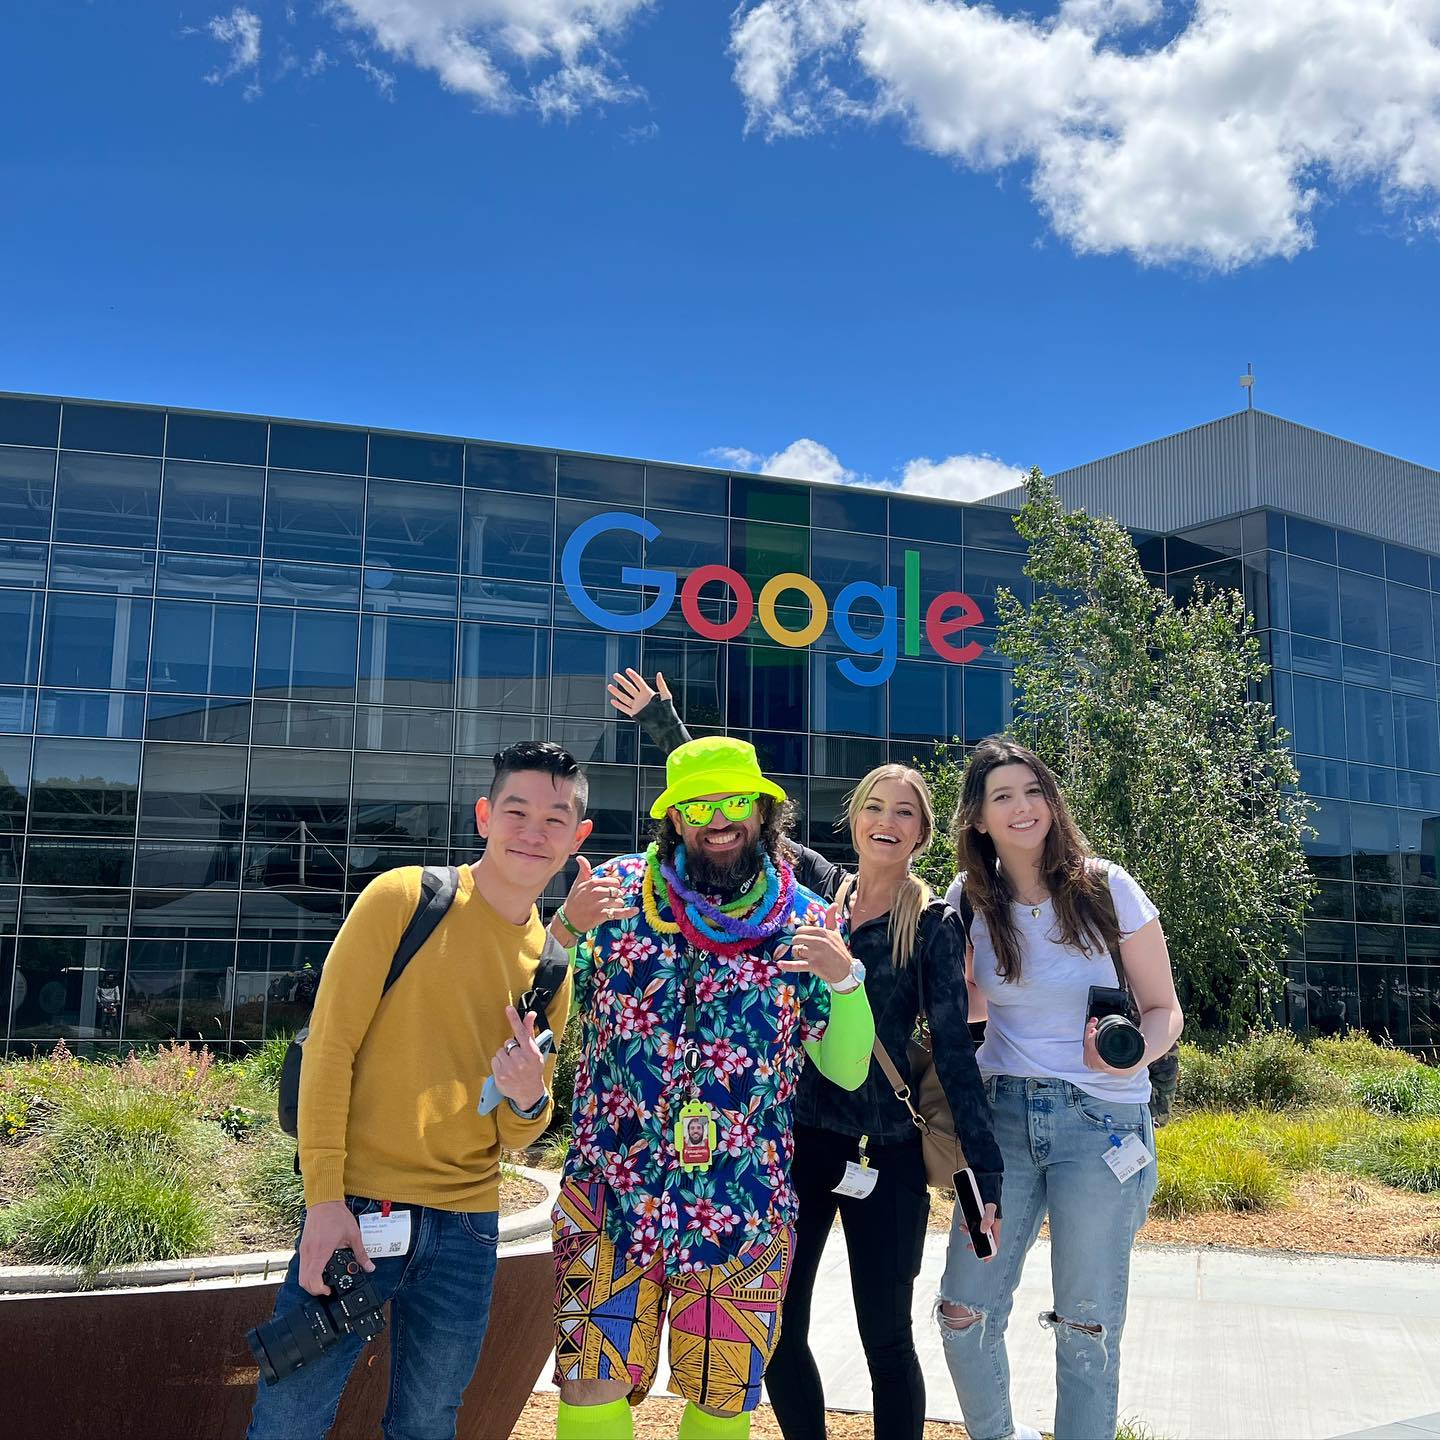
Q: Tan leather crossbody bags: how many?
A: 1